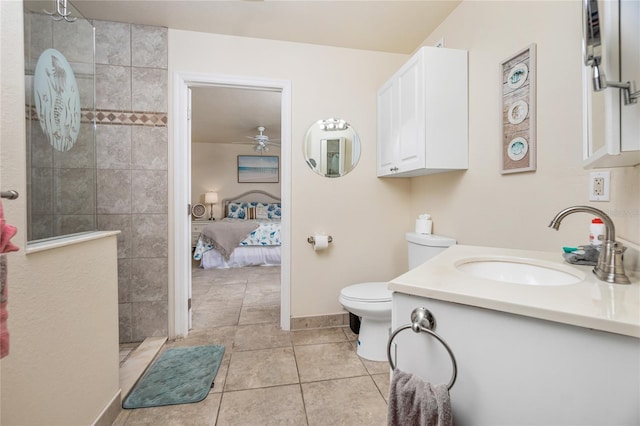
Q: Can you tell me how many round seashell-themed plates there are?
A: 3